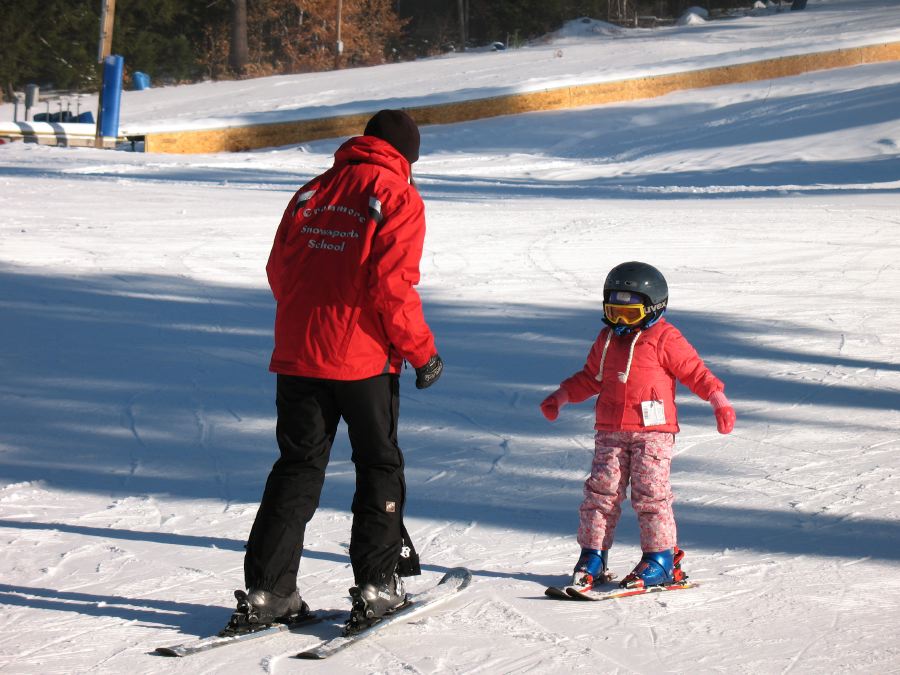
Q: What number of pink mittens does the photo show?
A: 2